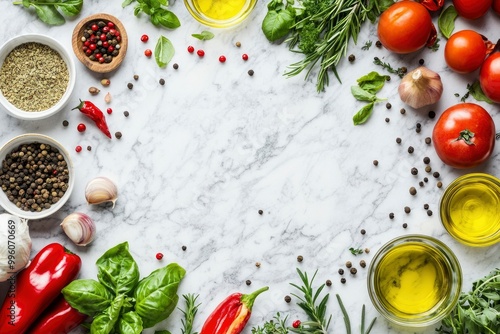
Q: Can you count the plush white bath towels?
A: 0